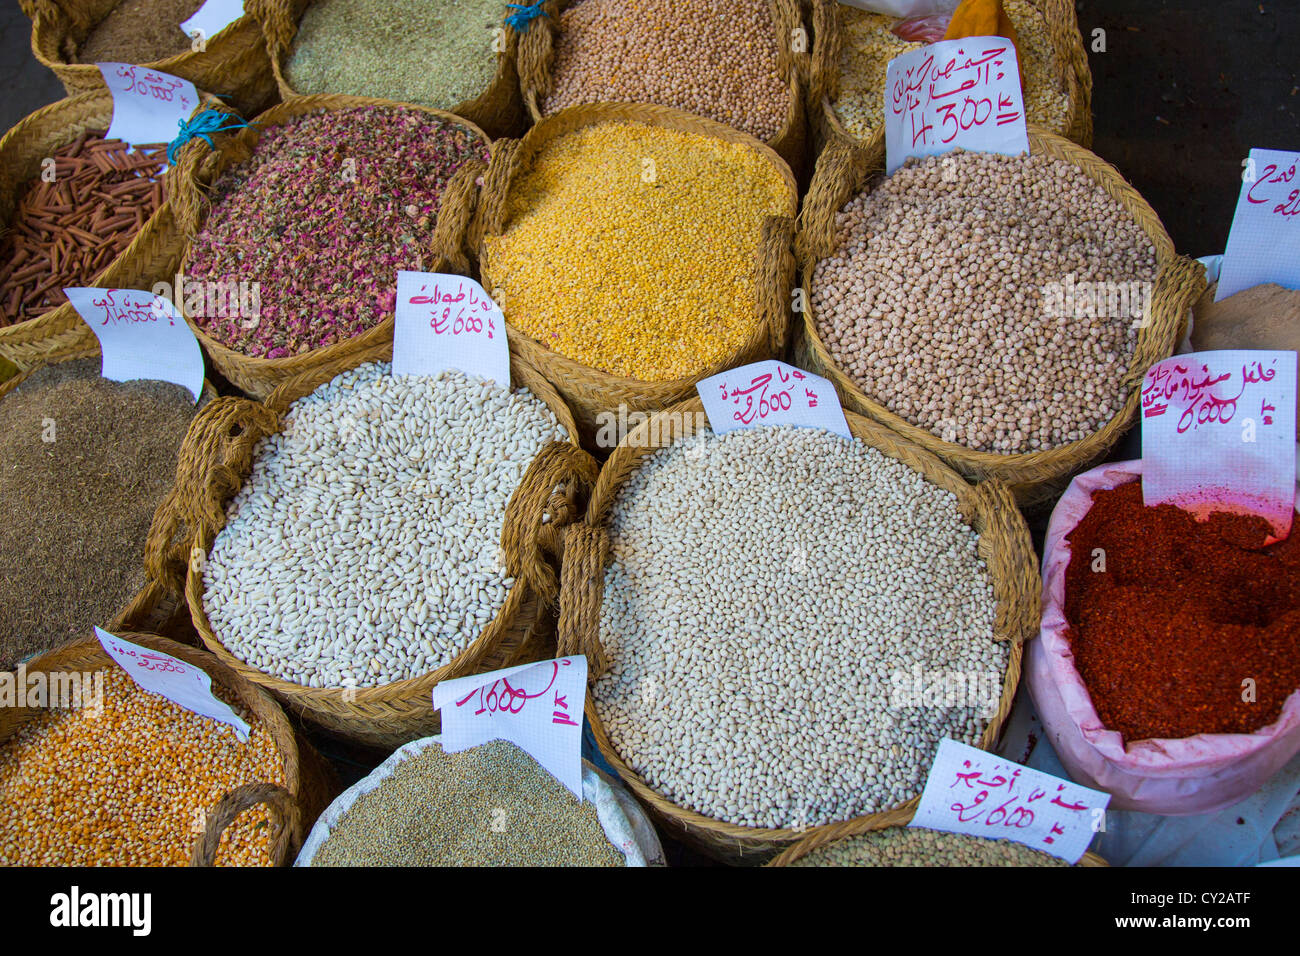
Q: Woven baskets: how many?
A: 13